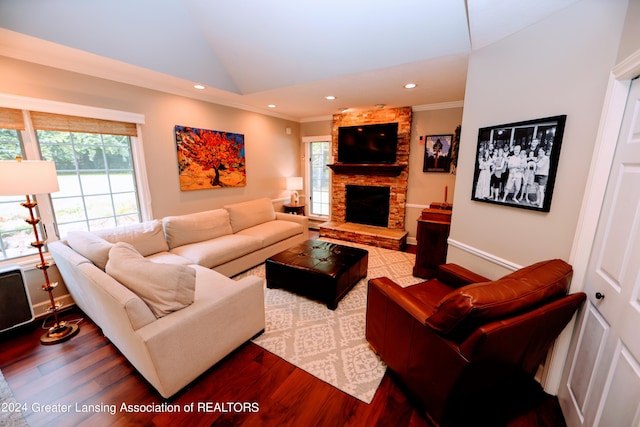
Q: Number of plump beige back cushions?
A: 5